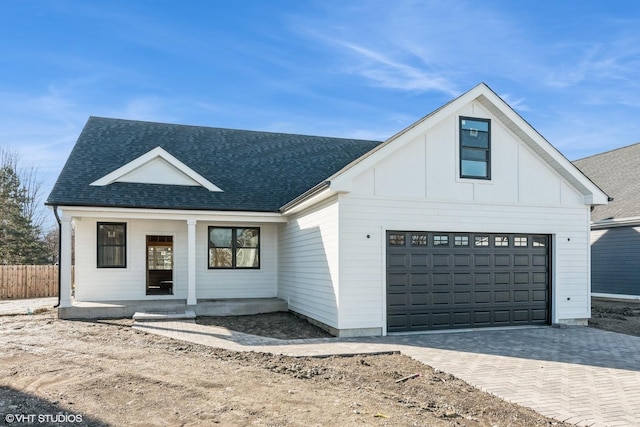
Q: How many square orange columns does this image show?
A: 0